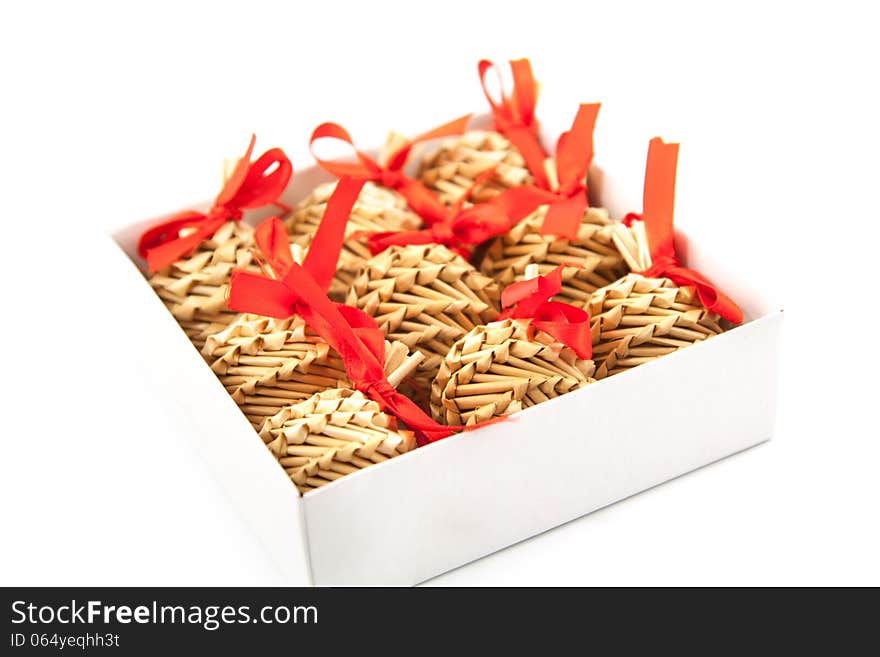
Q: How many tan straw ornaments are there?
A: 9